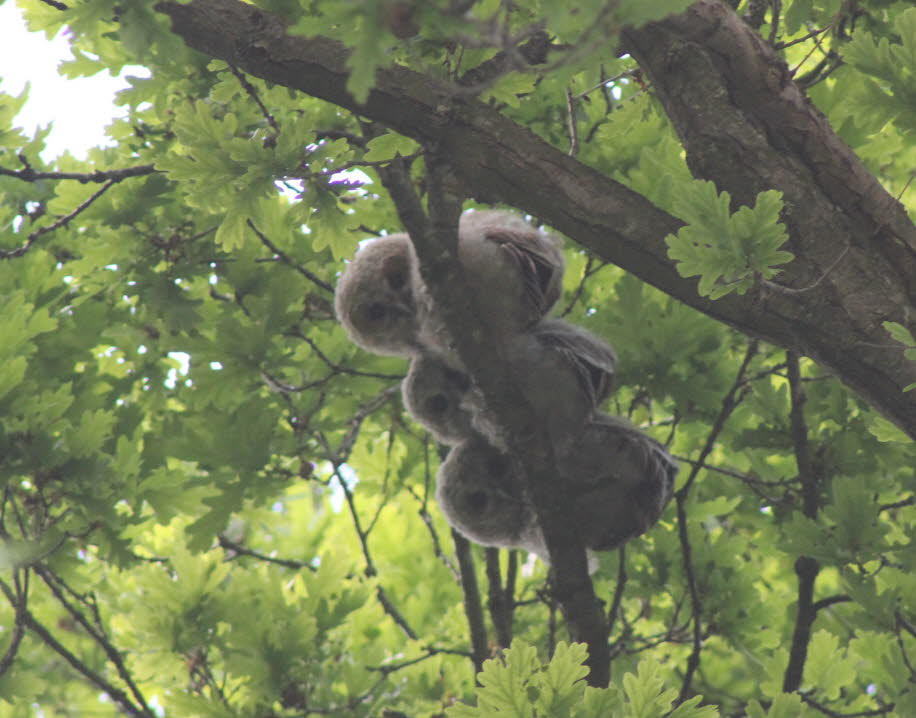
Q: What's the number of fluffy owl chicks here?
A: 3